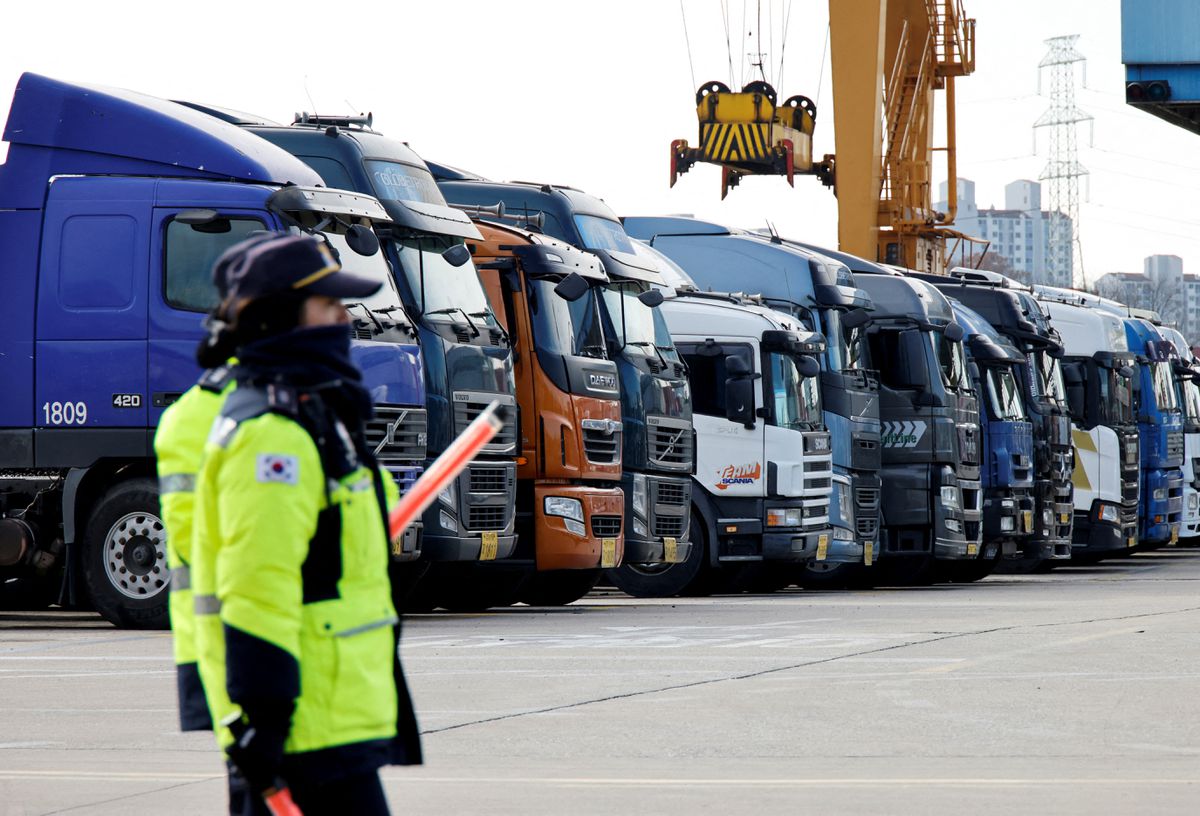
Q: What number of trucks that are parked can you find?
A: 12